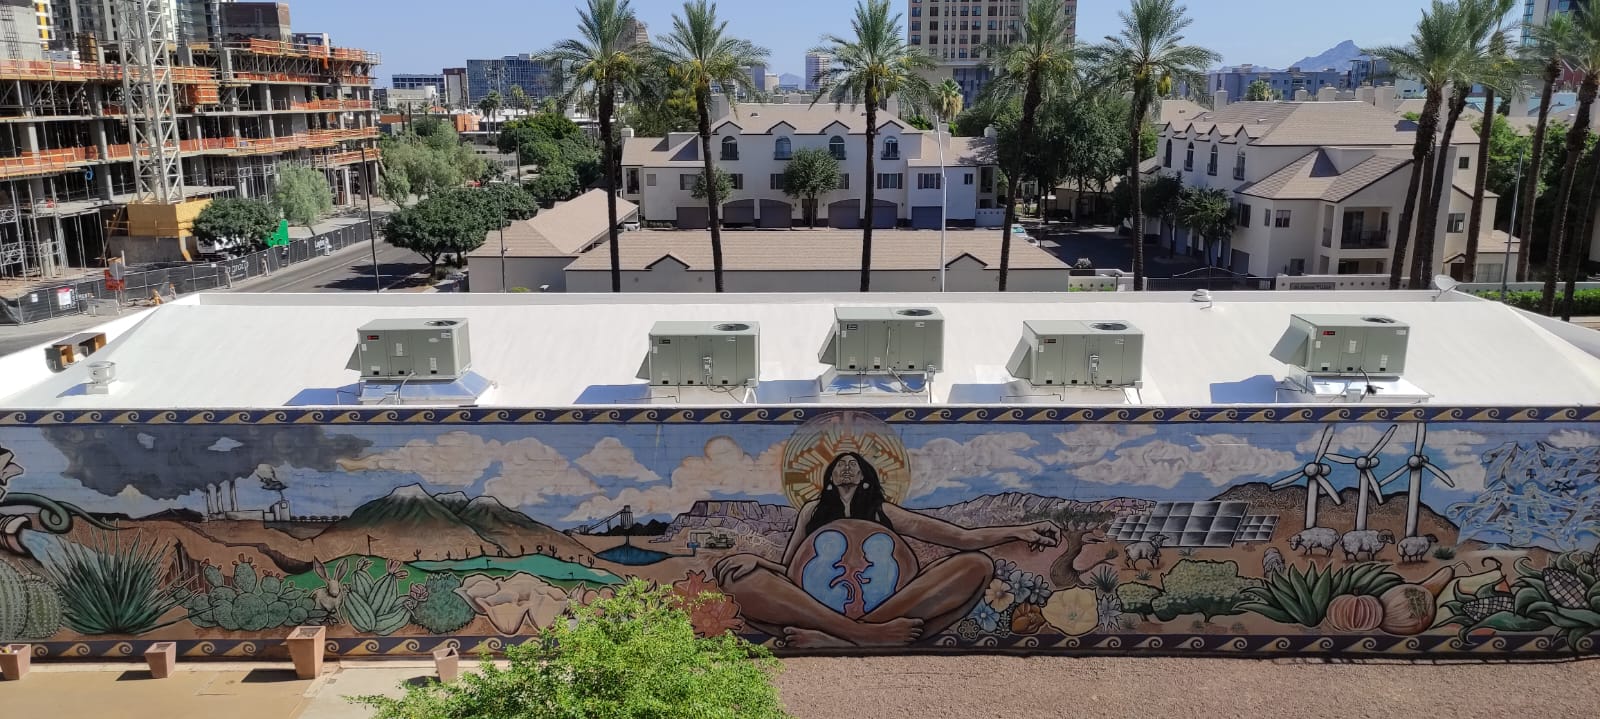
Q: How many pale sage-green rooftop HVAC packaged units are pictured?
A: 5